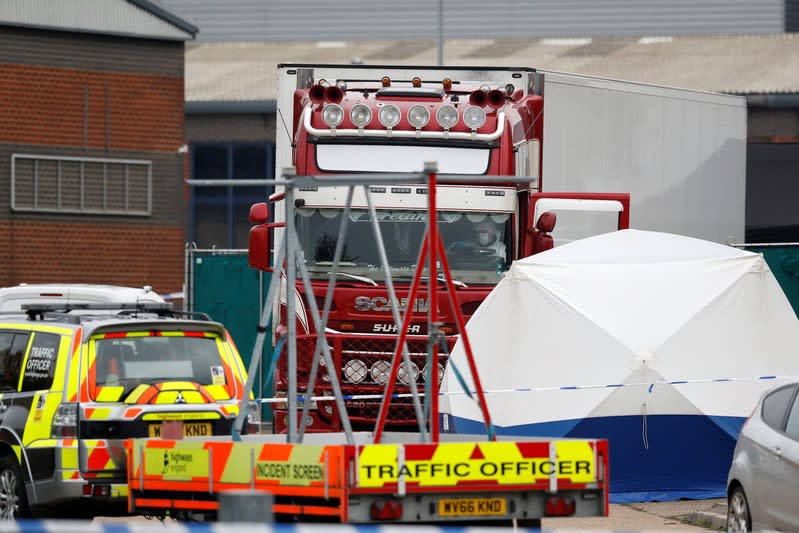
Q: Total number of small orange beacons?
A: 3